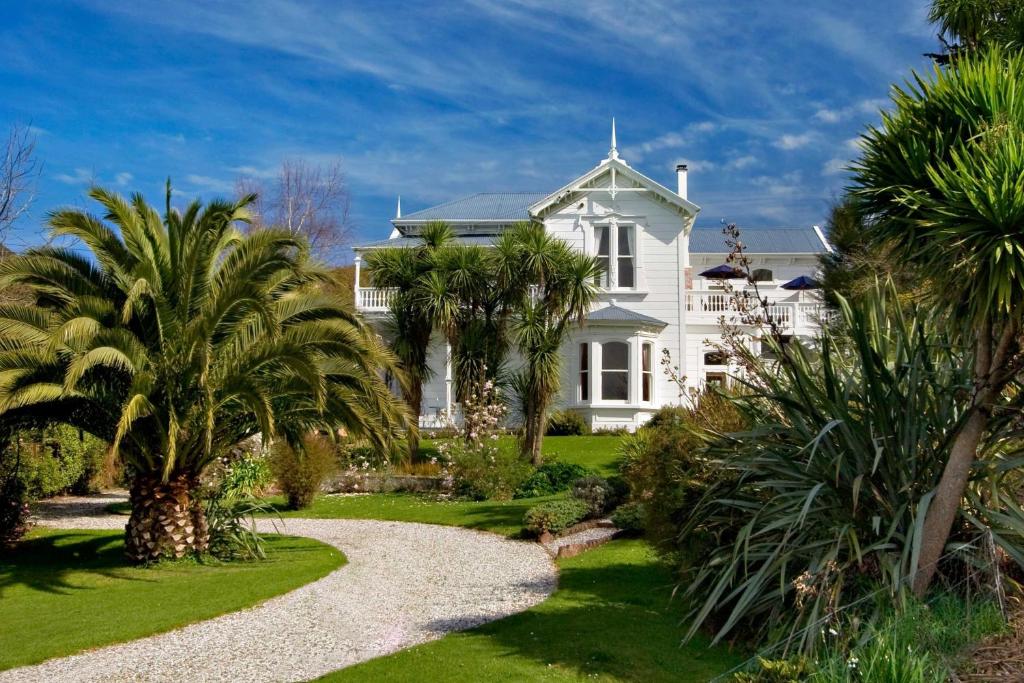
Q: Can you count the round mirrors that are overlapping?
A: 0